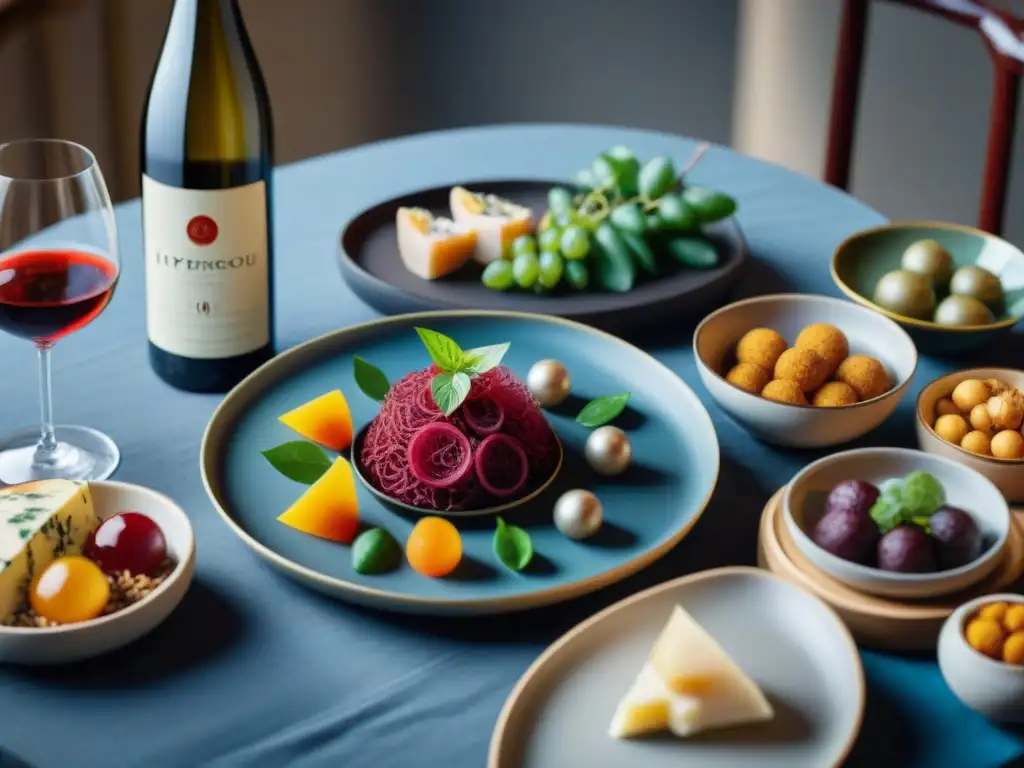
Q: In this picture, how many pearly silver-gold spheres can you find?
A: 3